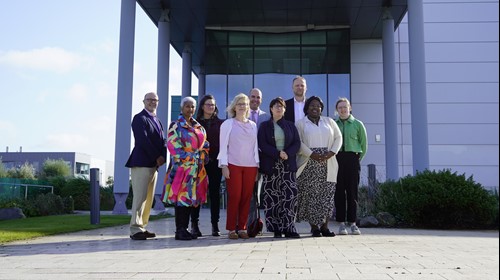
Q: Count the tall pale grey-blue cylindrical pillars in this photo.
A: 6